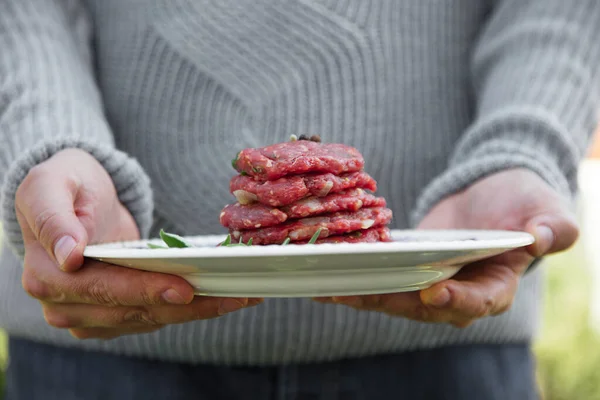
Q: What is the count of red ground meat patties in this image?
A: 5